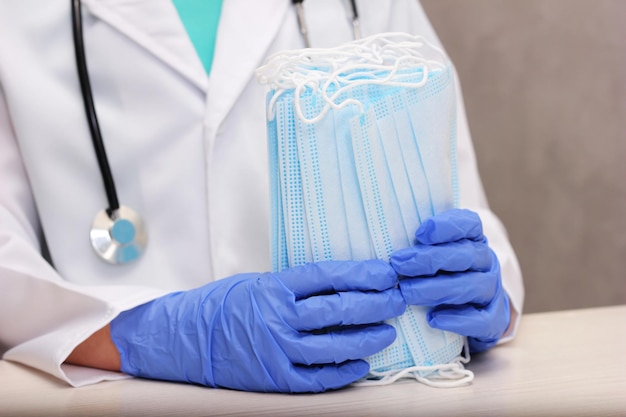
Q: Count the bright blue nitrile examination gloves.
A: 2